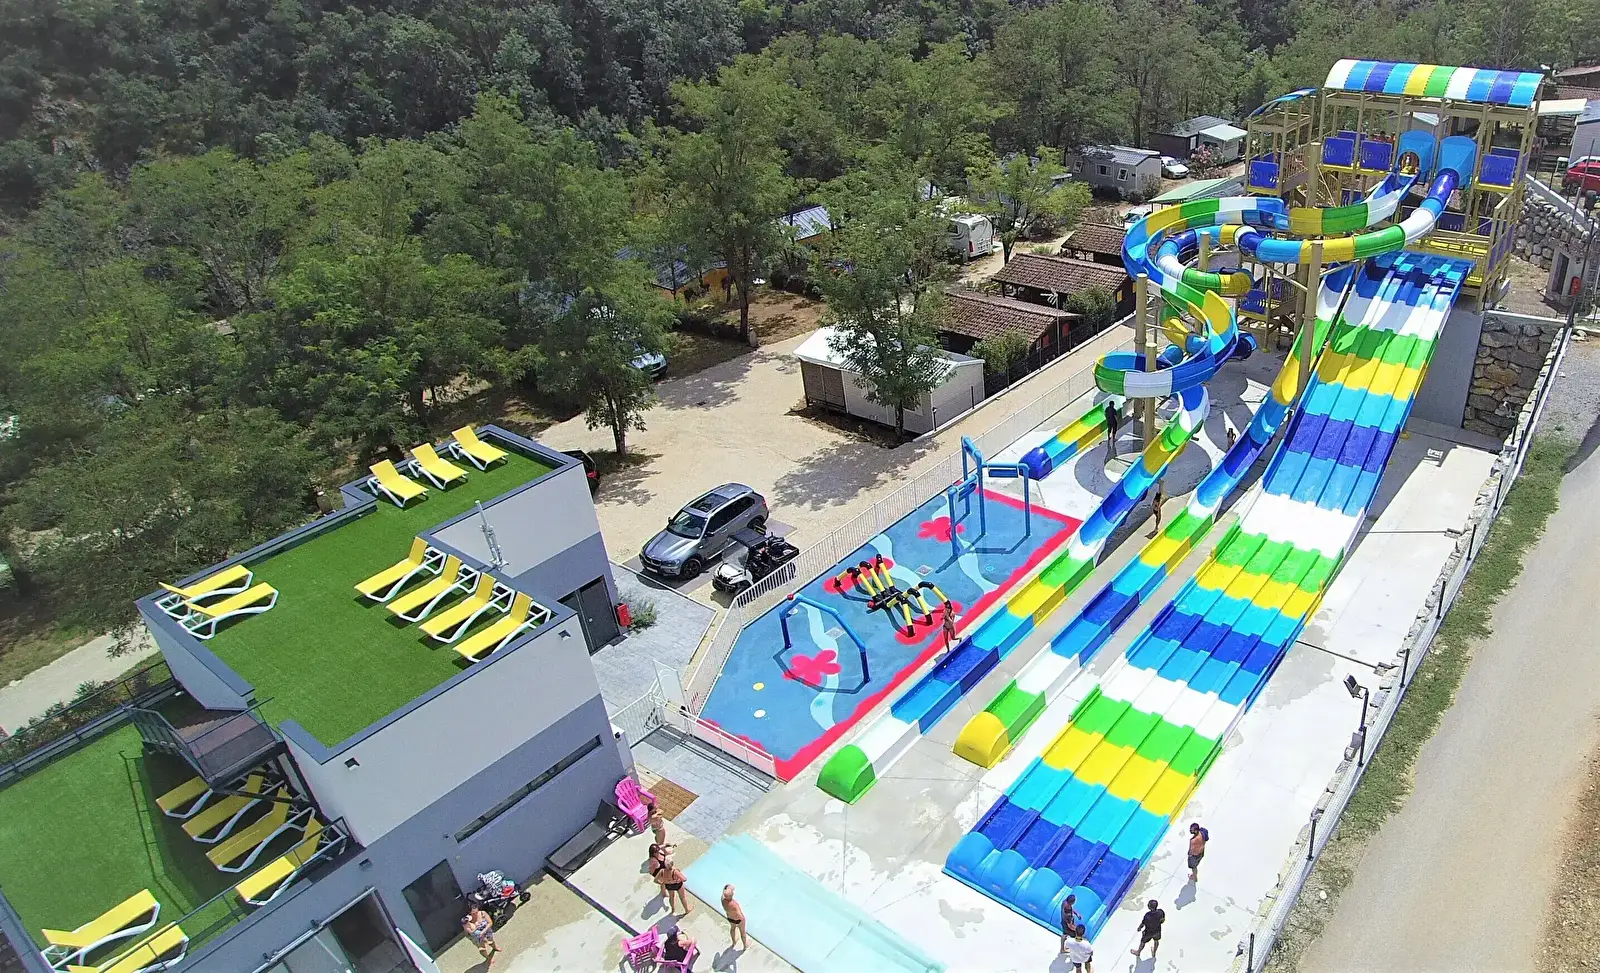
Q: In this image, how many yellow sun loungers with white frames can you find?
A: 15